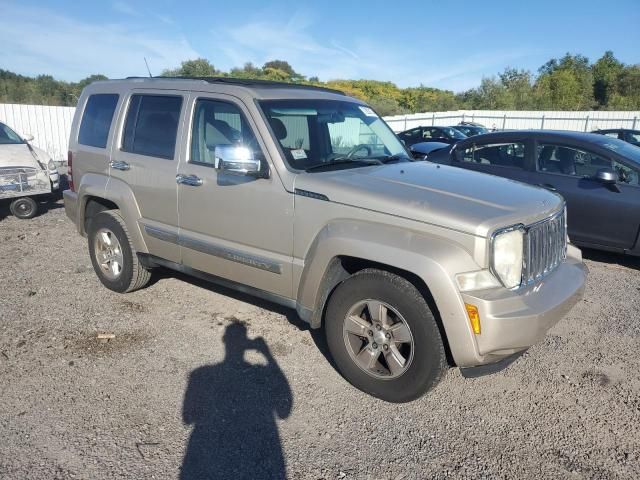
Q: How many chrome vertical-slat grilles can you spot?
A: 1